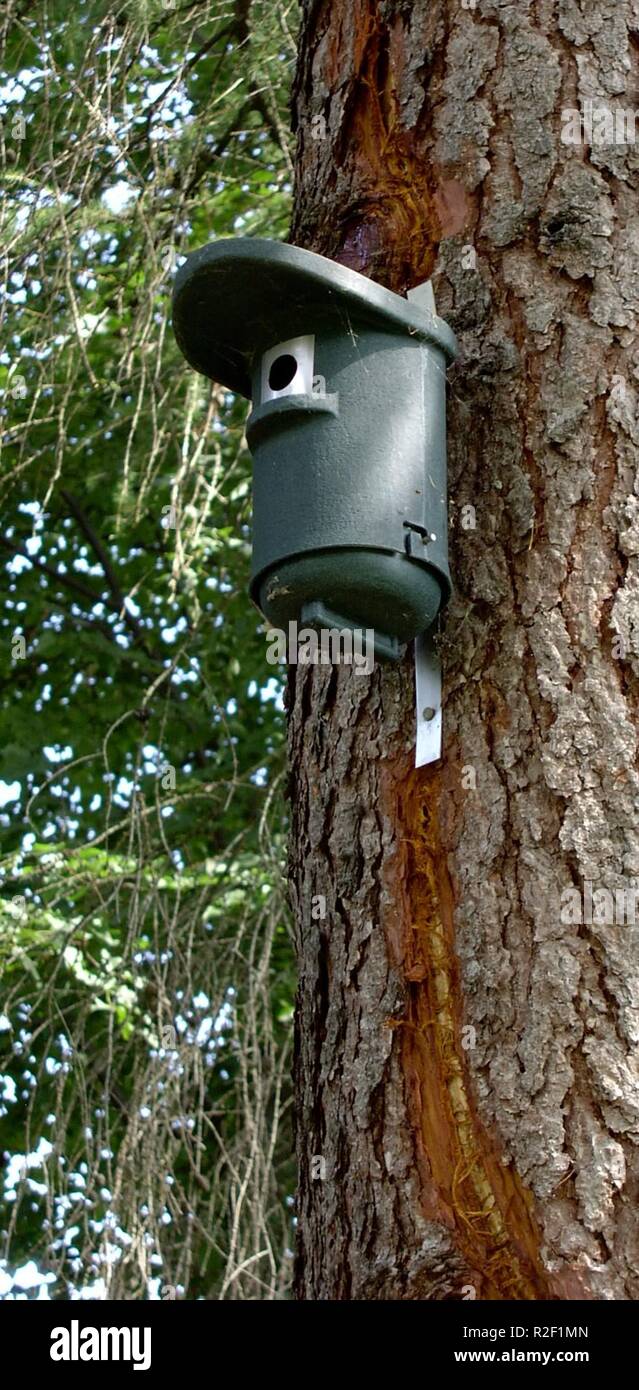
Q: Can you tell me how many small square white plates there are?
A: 1